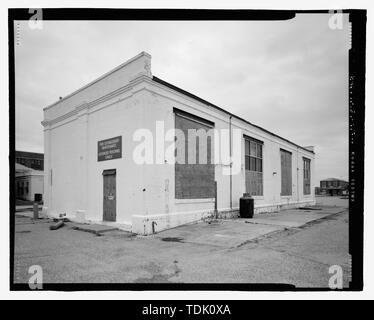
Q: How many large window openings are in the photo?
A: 4